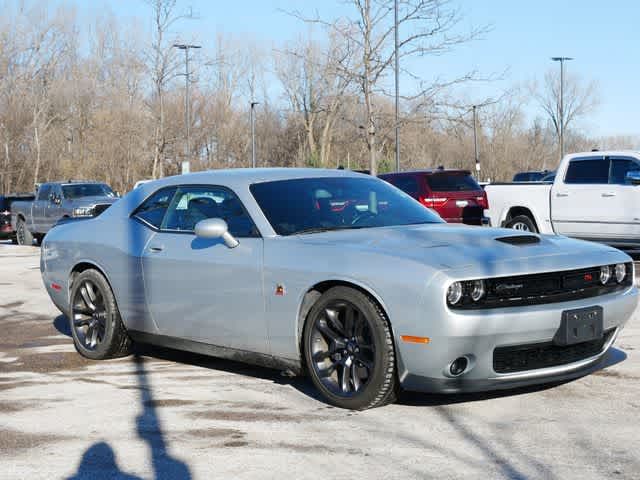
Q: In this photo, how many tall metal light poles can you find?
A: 5